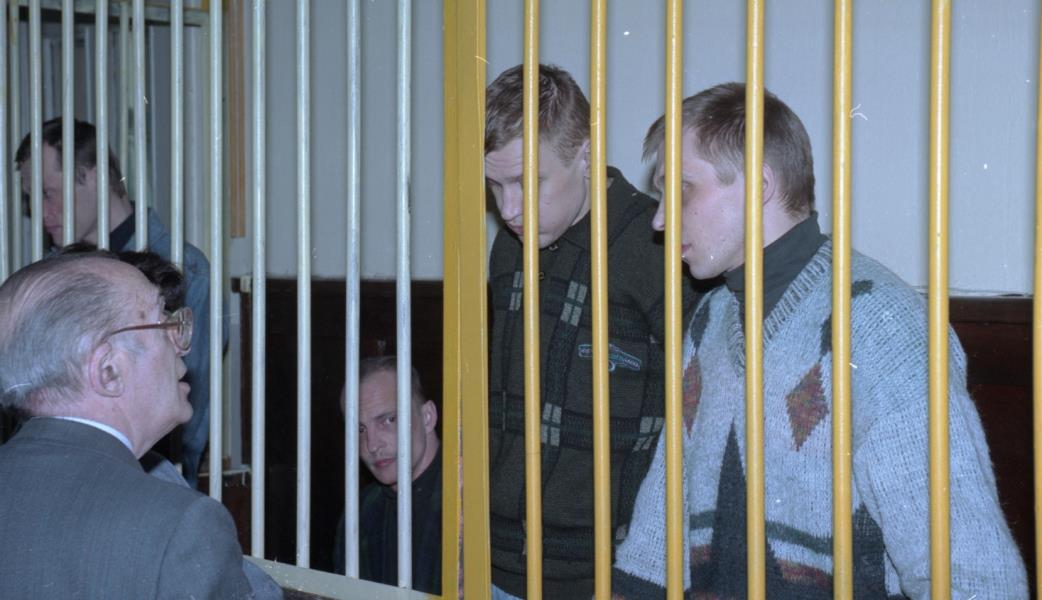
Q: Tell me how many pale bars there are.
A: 11